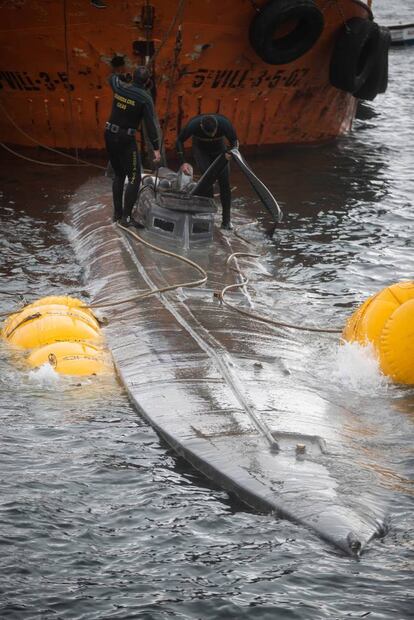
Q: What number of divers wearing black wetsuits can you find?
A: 2